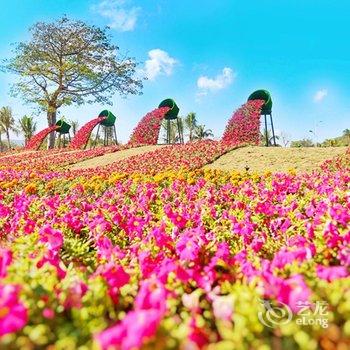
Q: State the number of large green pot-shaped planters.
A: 4